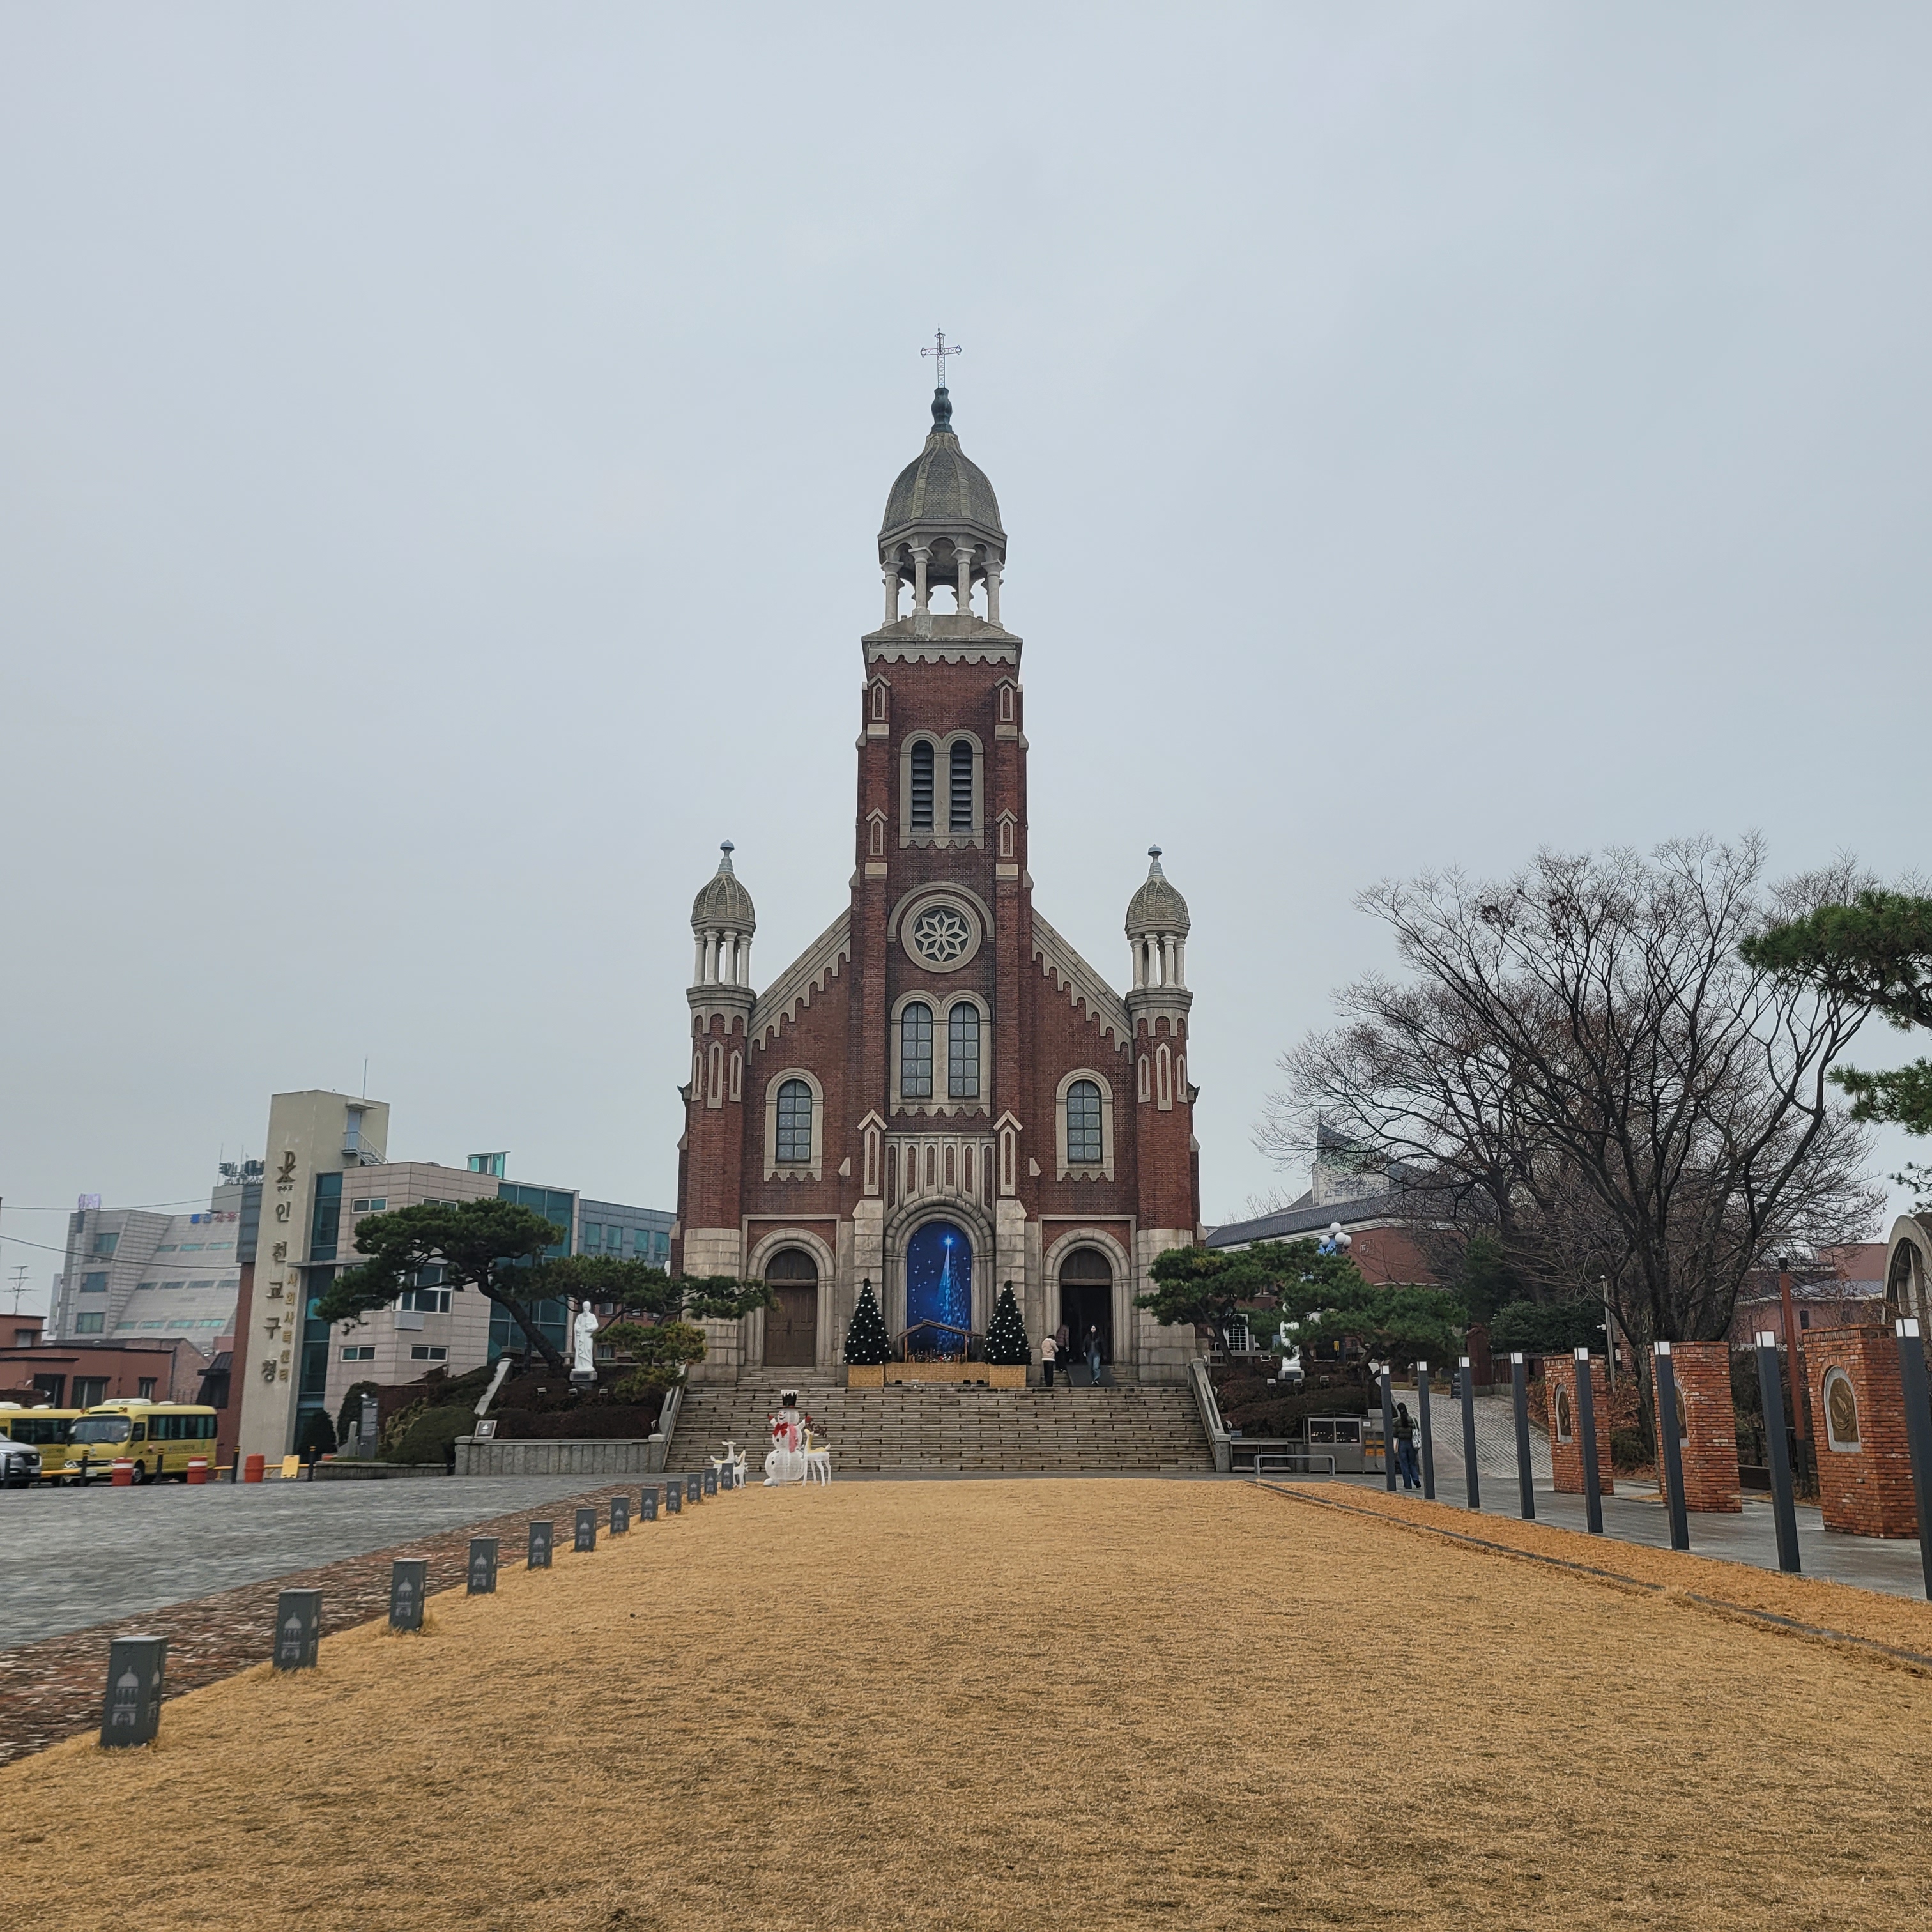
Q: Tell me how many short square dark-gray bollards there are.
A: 12